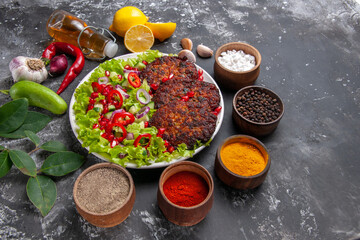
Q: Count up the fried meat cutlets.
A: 3